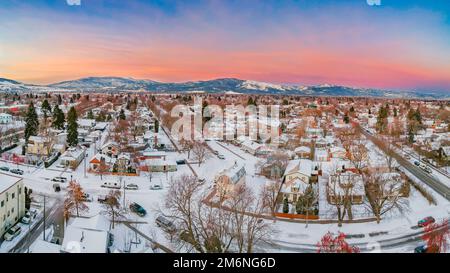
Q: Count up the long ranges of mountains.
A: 1